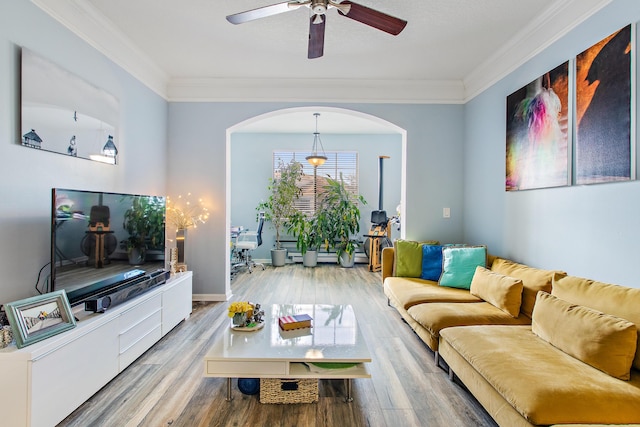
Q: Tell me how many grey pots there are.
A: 3